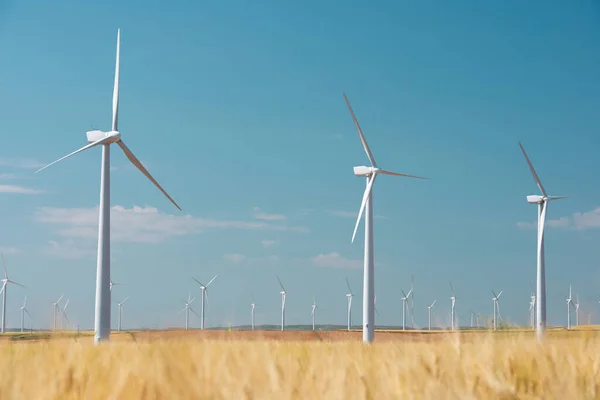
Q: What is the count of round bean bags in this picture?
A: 0